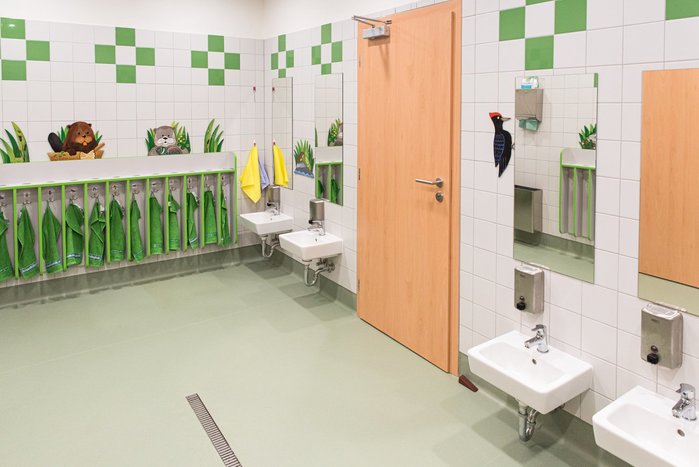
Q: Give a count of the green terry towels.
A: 12